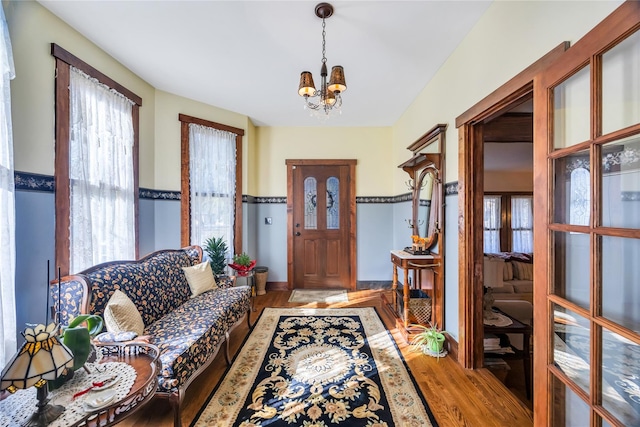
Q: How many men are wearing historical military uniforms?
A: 0